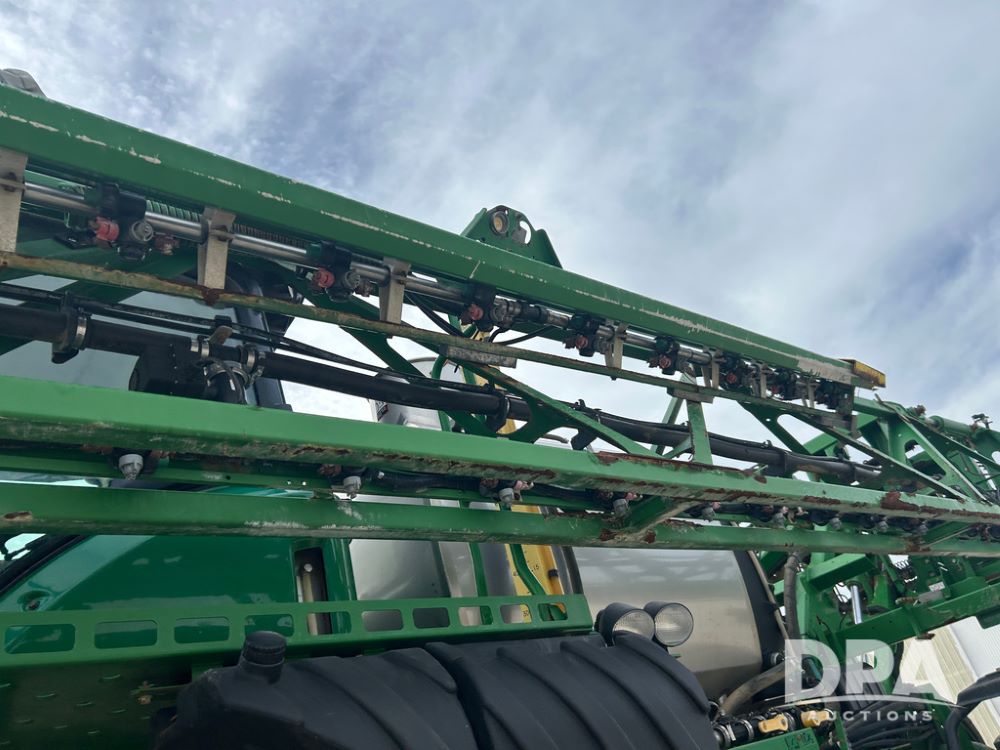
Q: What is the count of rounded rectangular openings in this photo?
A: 10